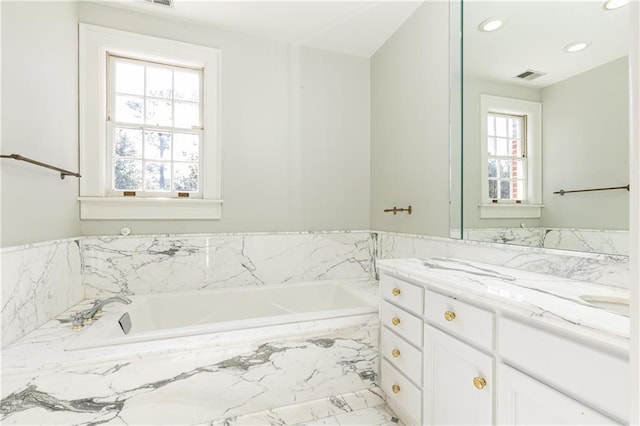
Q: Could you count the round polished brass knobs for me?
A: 6